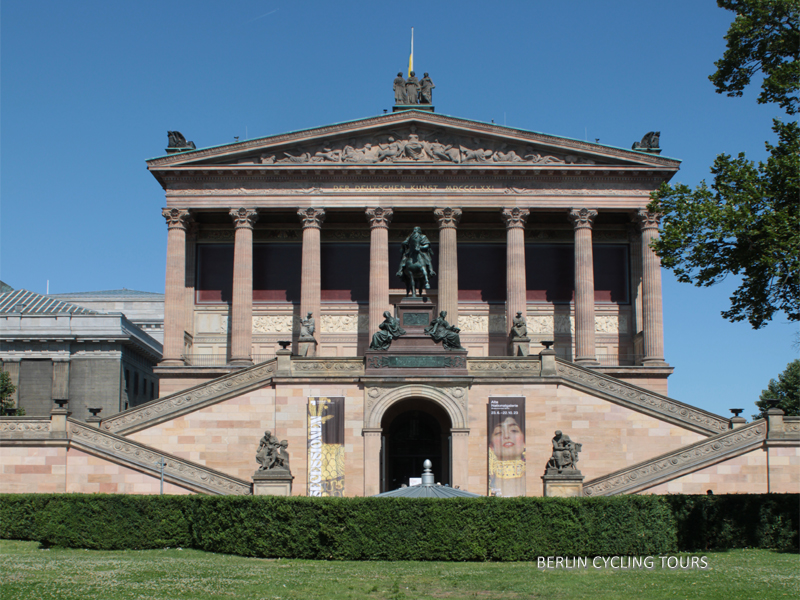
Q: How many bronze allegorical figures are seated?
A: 2